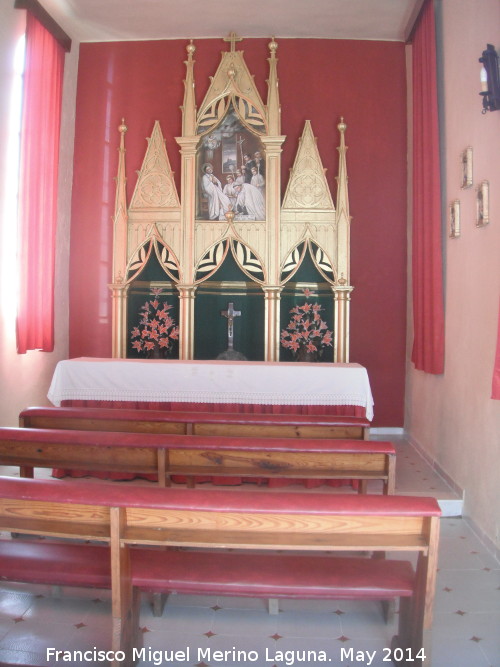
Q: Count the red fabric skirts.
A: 1